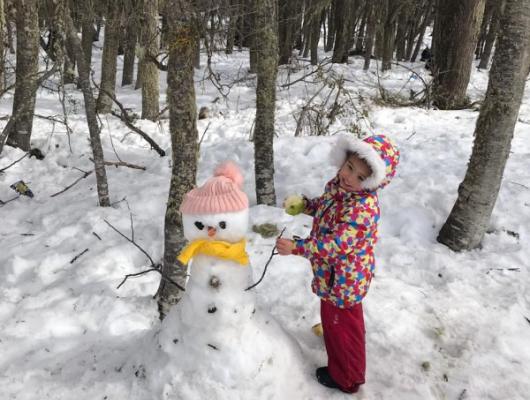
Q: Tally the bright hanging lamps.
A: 0